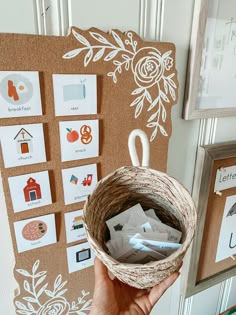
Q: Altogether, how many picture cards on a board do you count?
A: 9